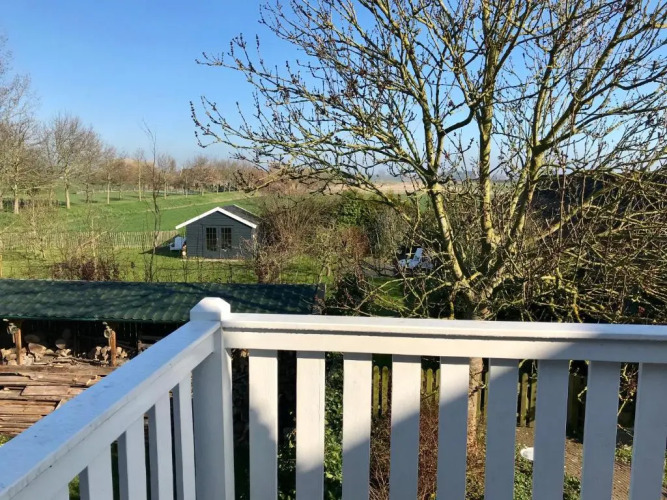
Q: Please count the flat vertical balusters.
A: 14